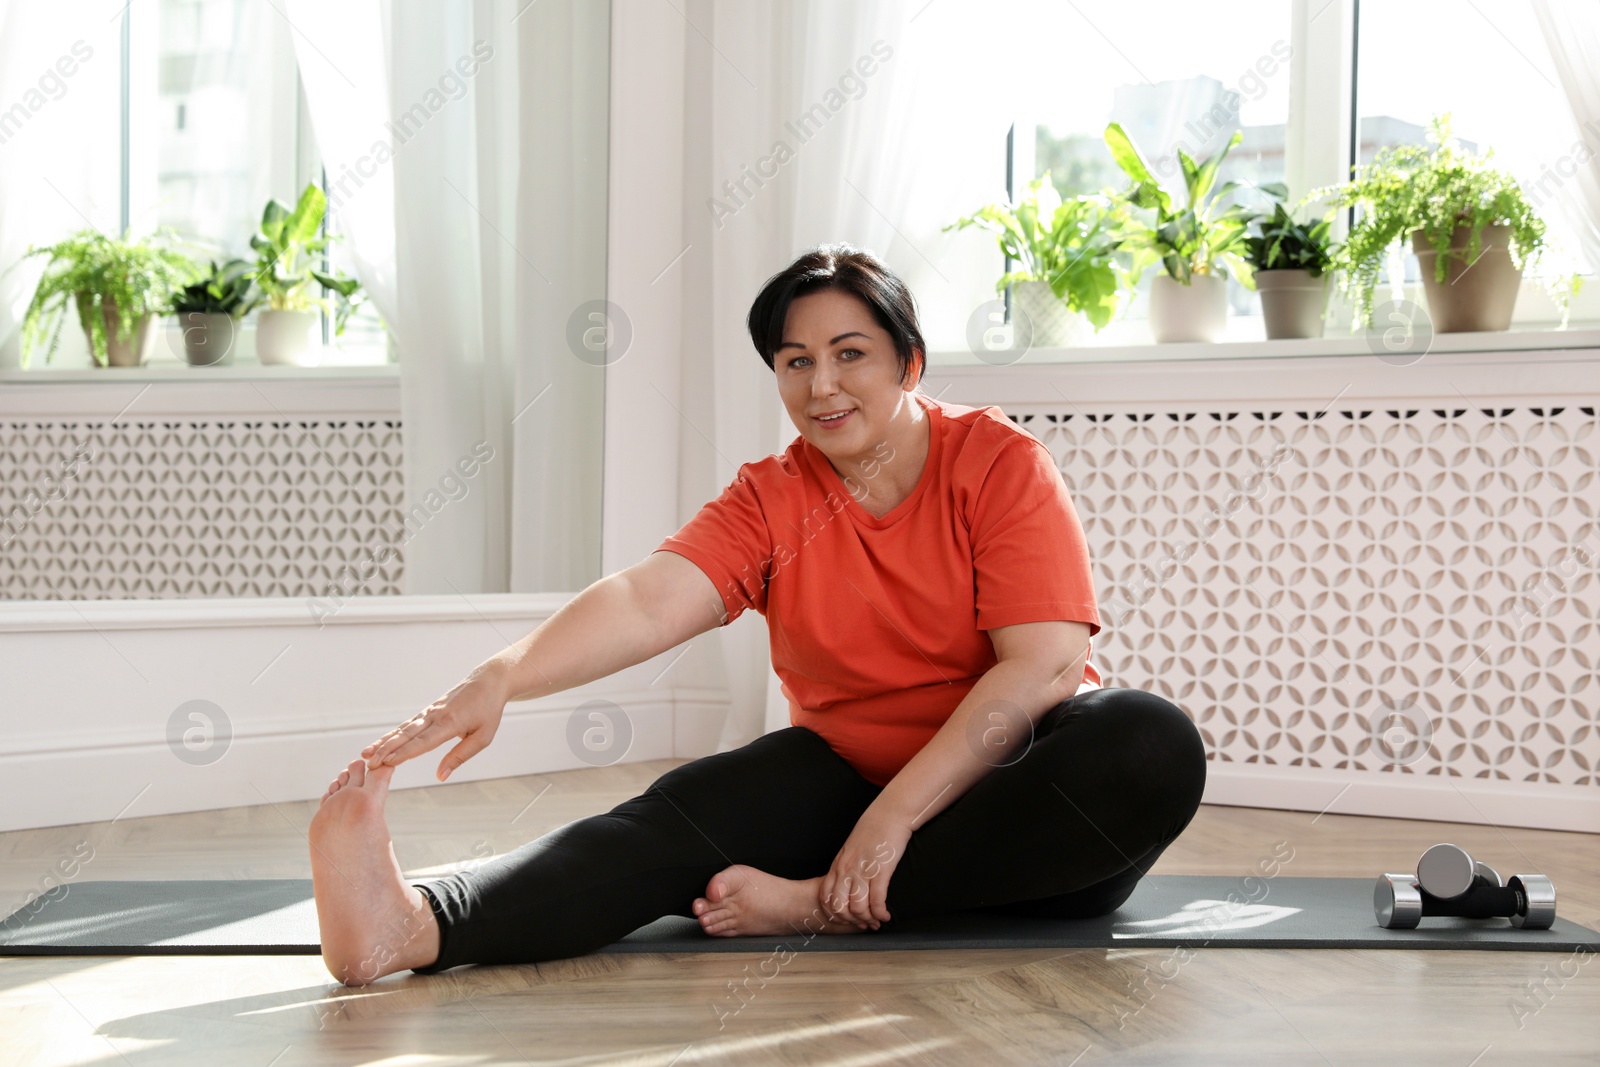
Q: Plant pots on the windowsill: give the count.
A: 4